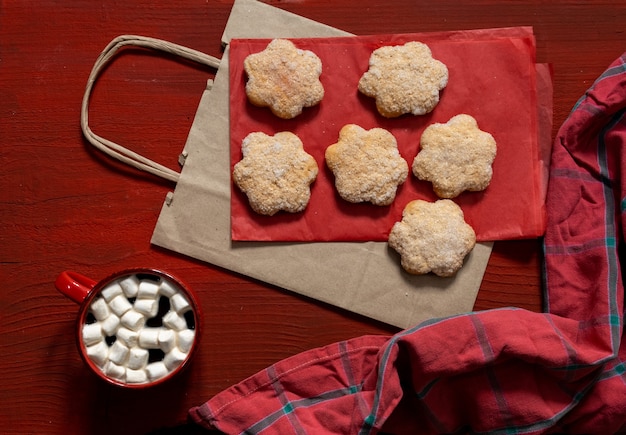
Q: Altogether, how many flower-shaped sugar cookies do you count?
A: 6